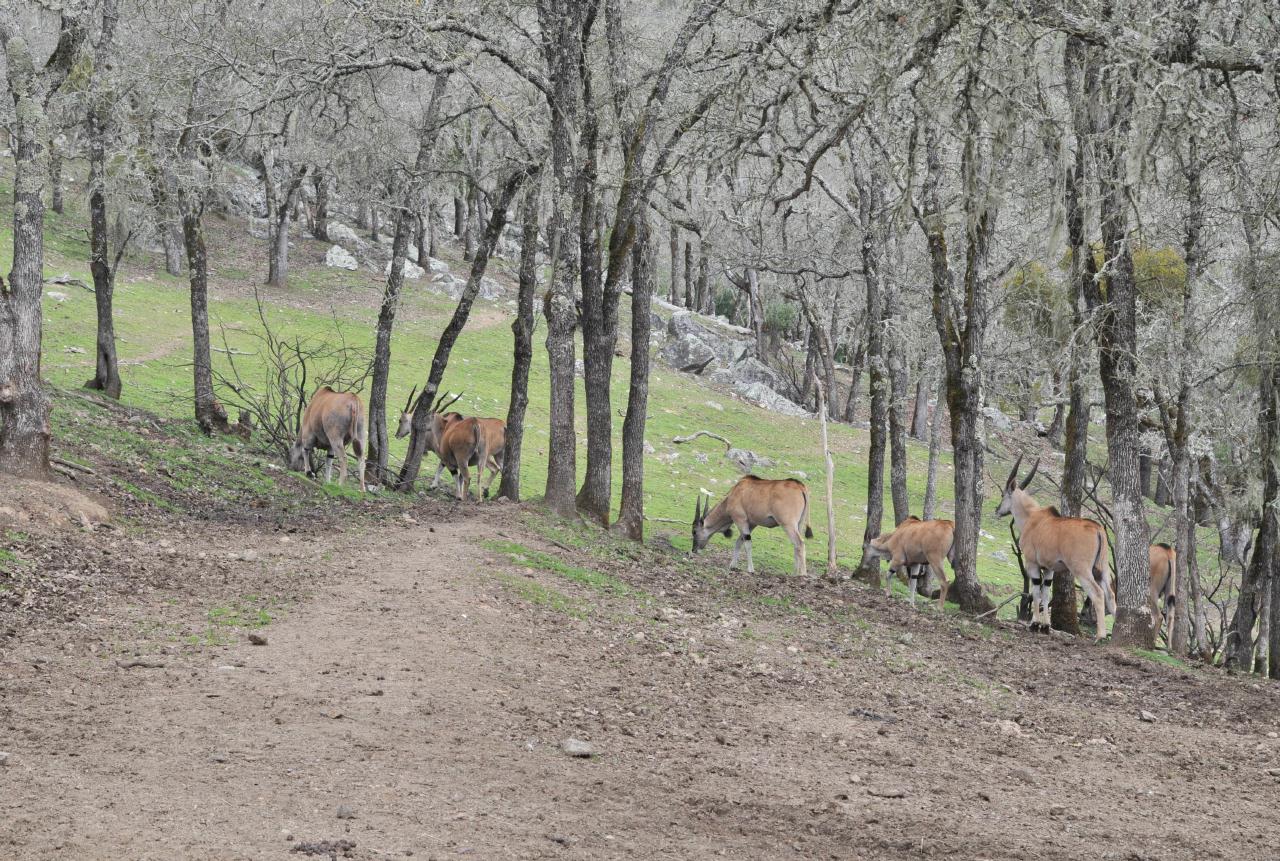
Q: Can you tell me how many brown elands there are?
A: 7